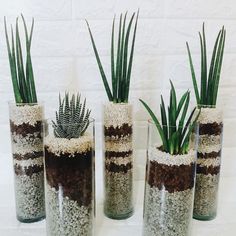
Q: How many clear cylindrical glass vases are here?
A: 5